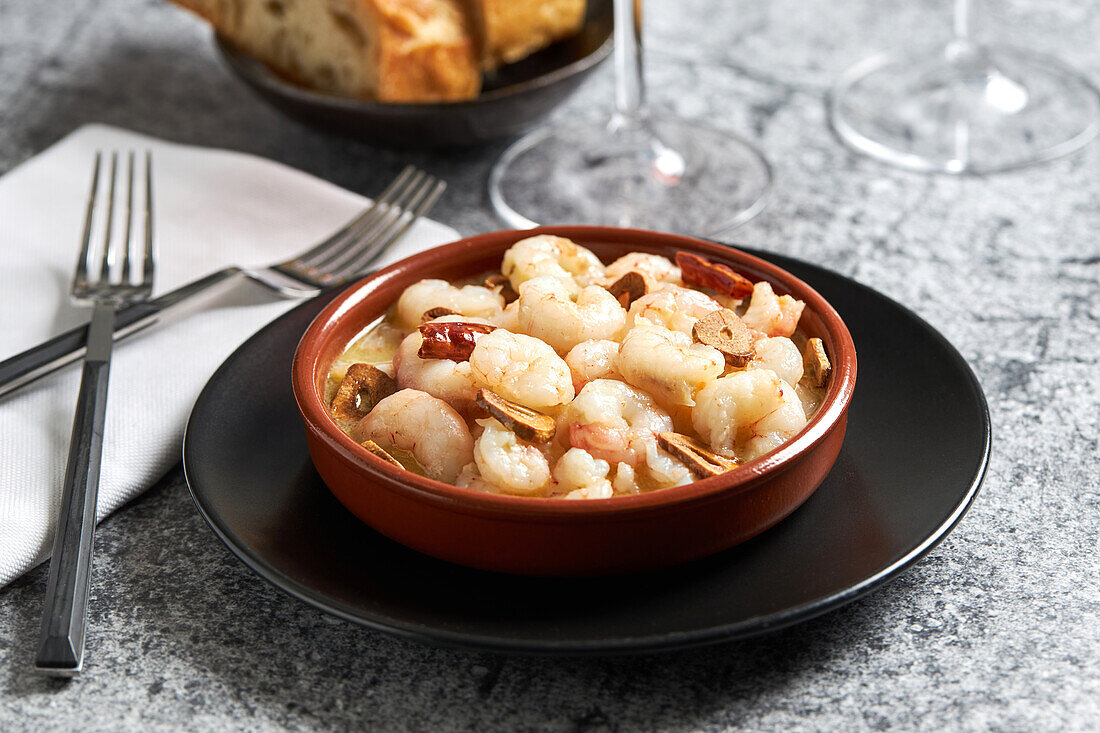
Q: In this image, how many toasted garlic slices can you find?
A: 9